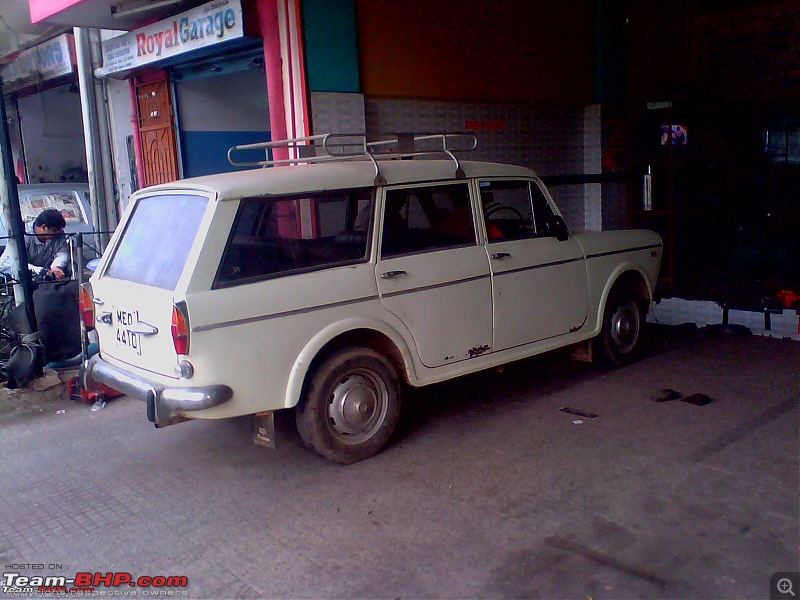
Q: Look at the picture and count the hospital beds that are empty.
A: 0